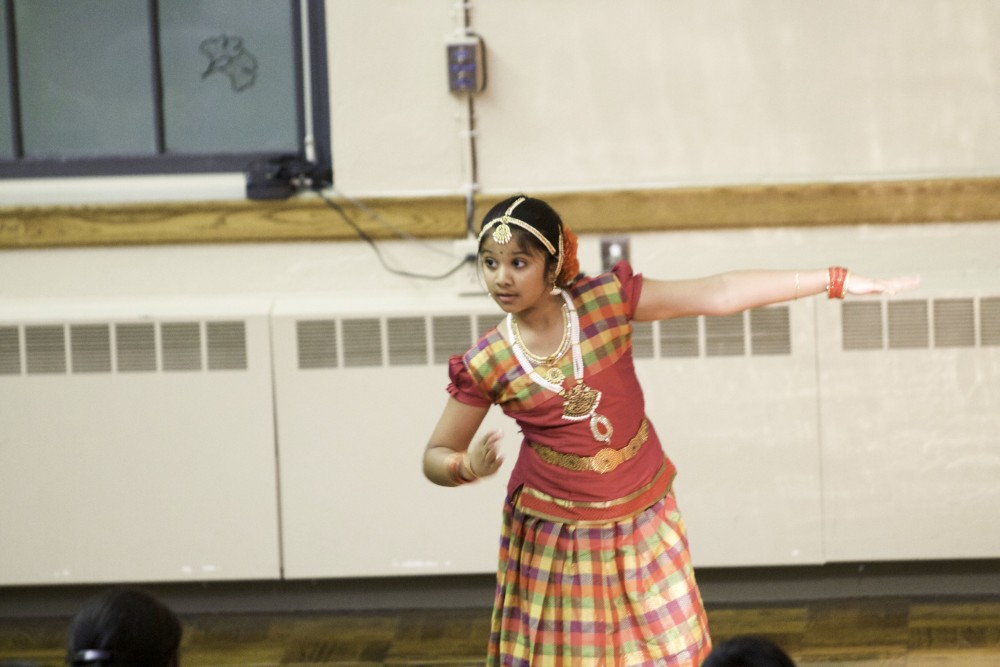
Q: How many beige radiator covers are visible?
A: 3